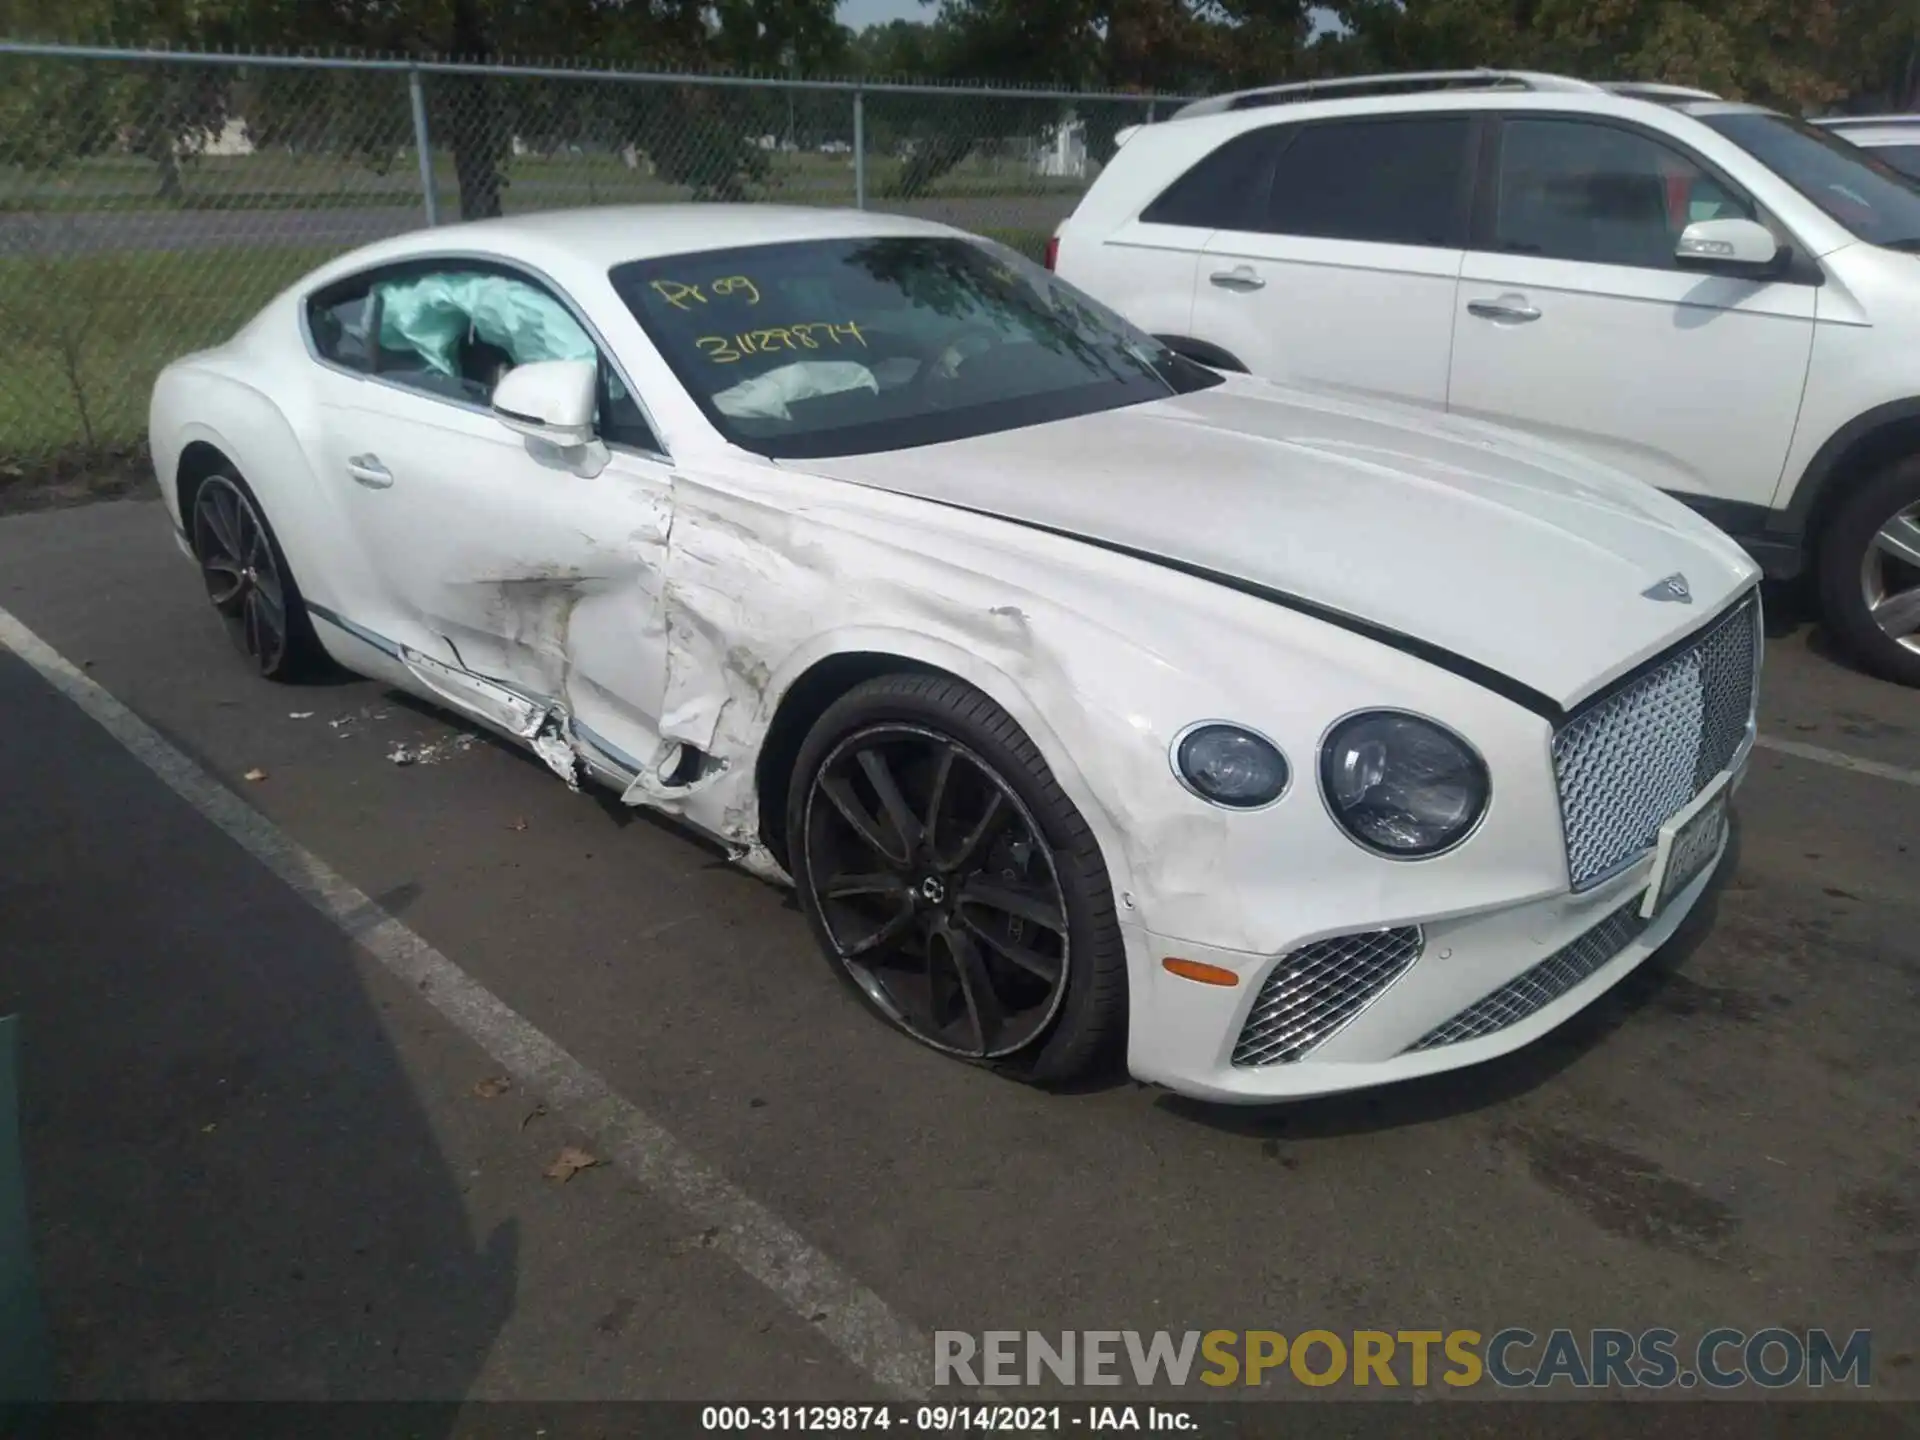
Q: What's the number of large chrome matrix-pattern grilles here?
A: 1